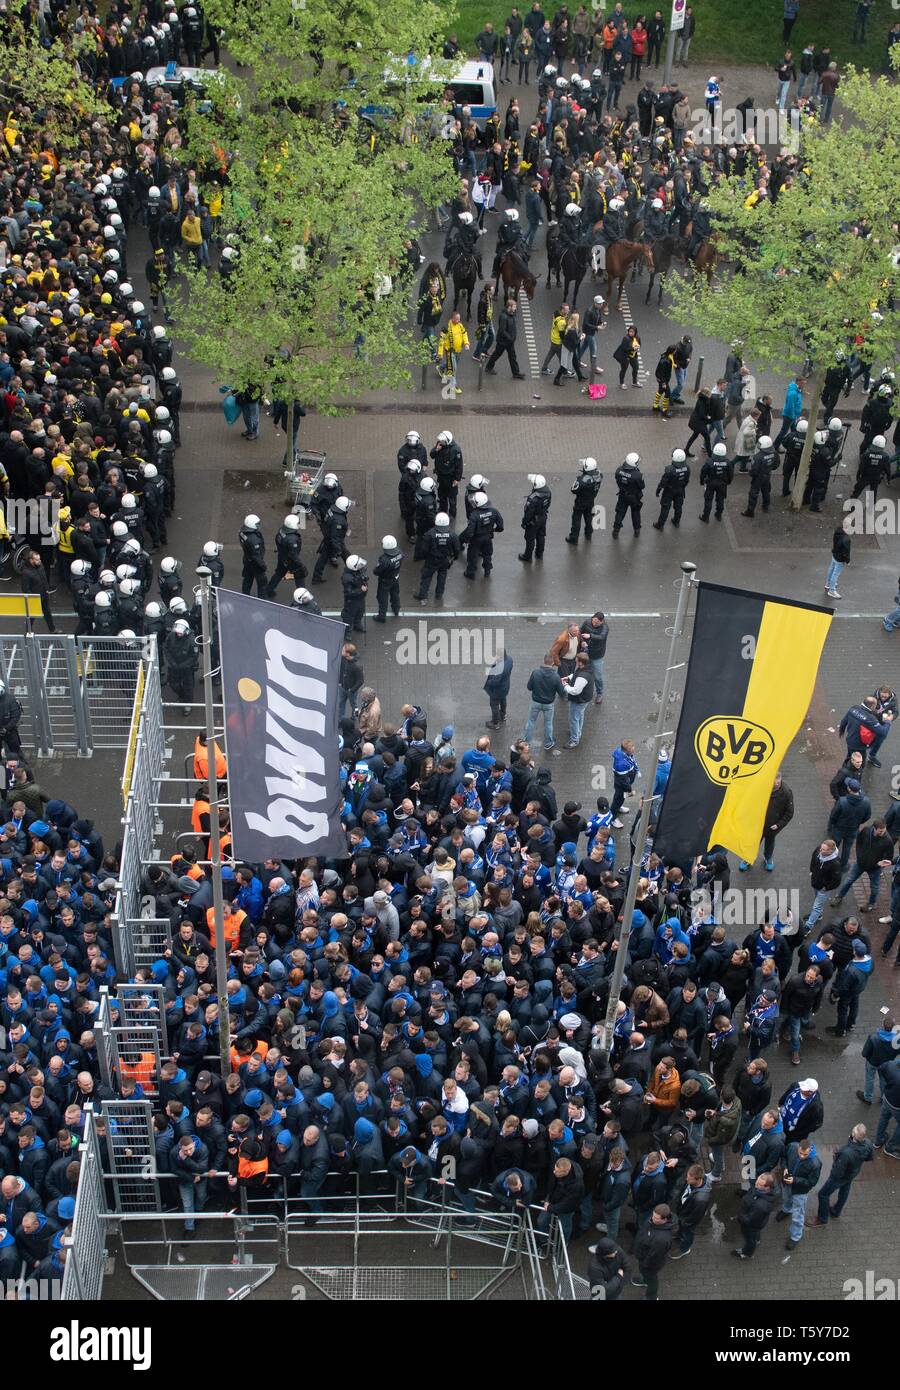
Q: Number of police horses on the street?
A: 6